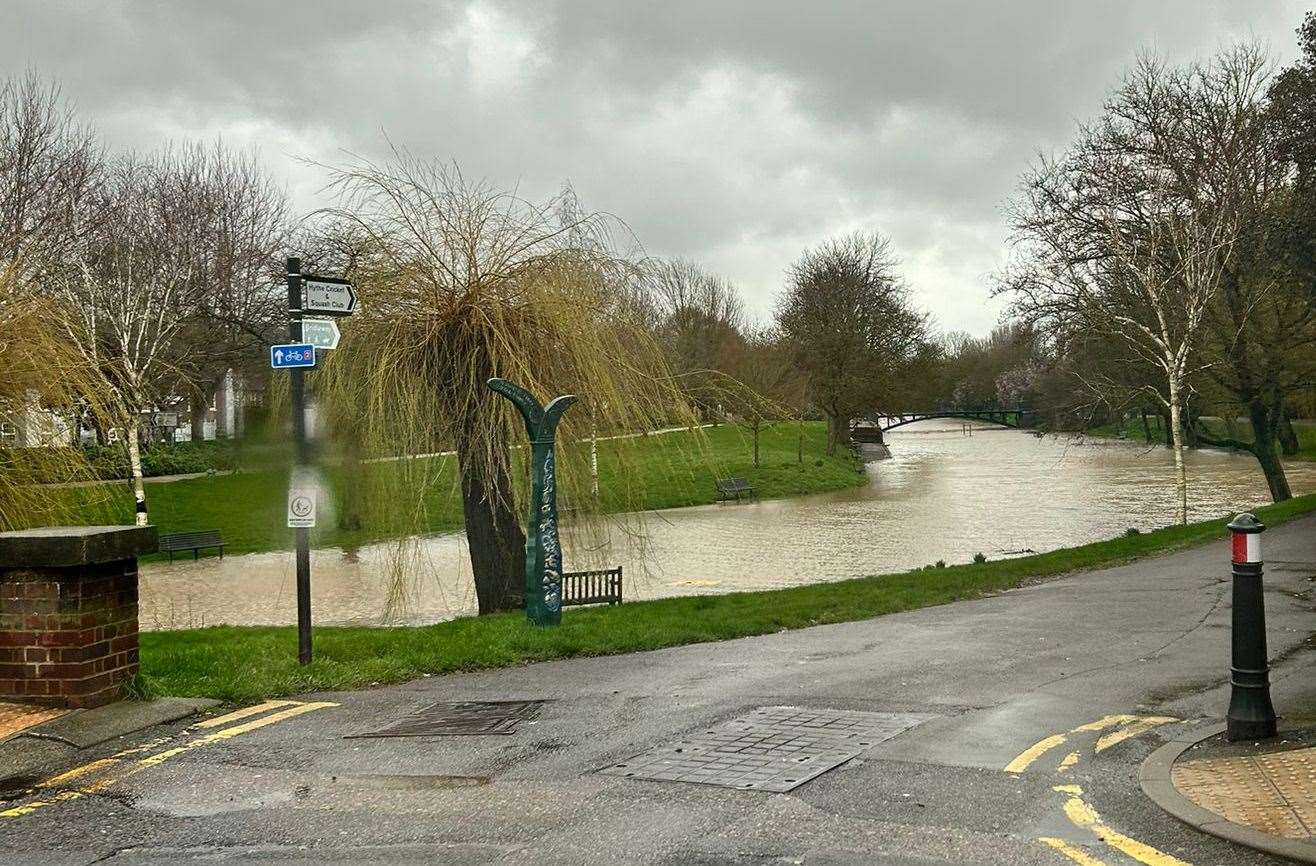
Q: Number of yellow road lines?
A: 4